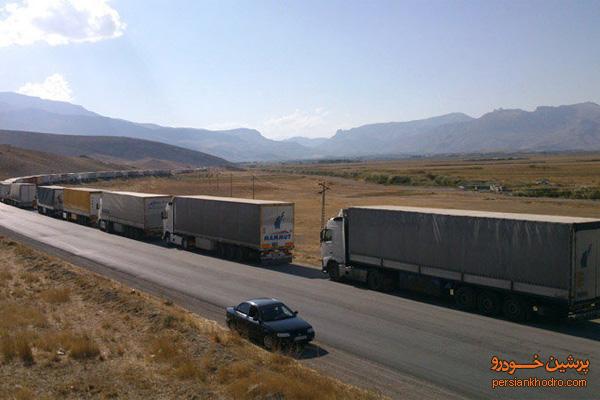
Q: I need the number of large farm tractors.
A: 0